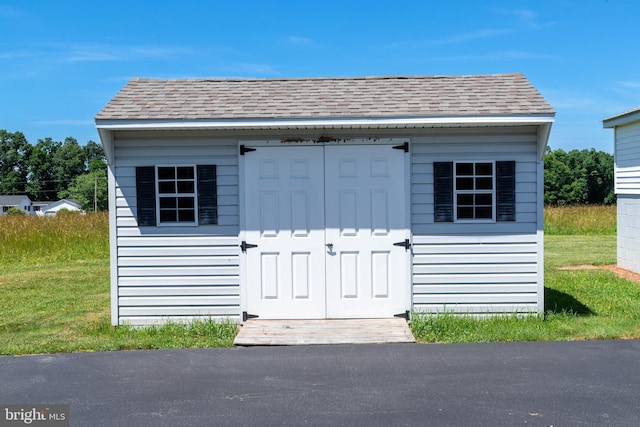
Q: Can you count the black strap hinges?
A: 6